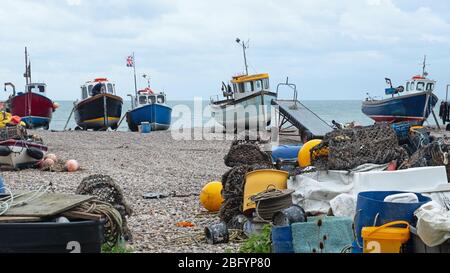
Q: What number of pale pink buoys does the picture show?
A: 3